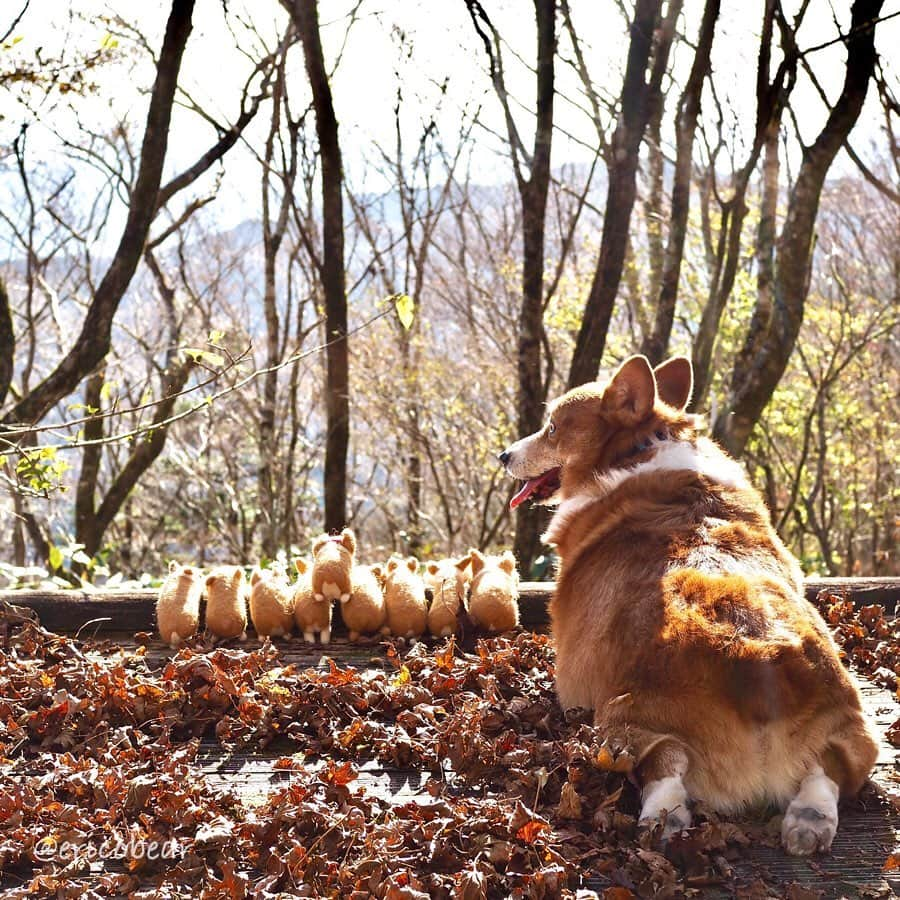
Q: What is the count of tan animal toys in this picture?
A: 9